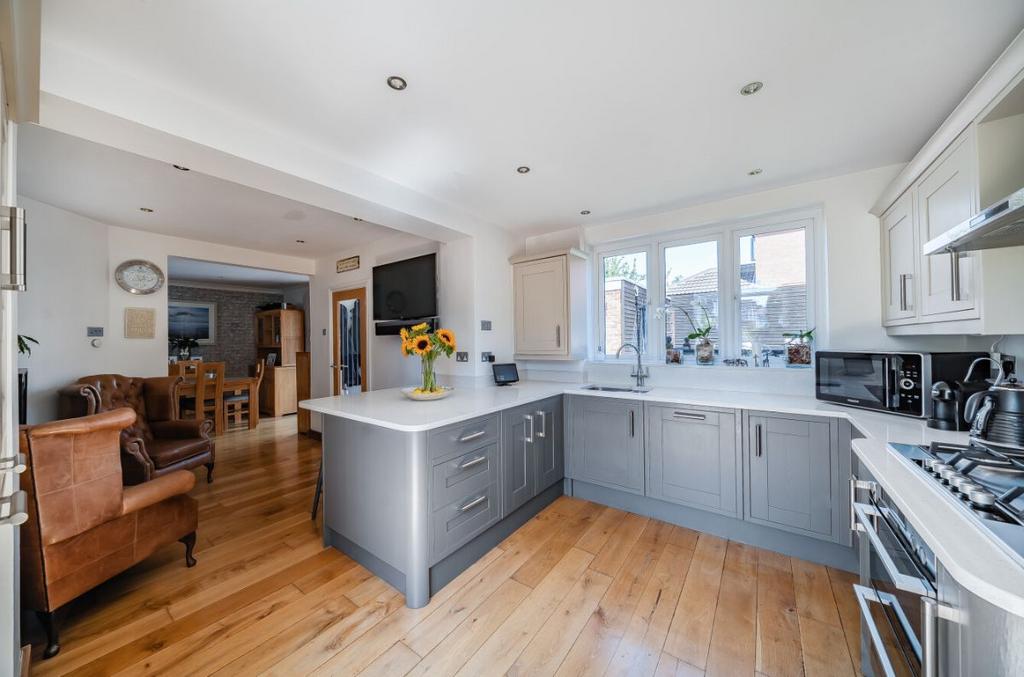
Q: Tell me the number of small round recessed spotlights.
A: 9